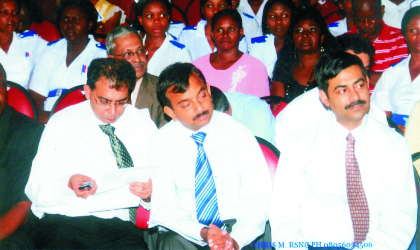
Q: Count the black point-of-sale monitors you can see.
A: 0